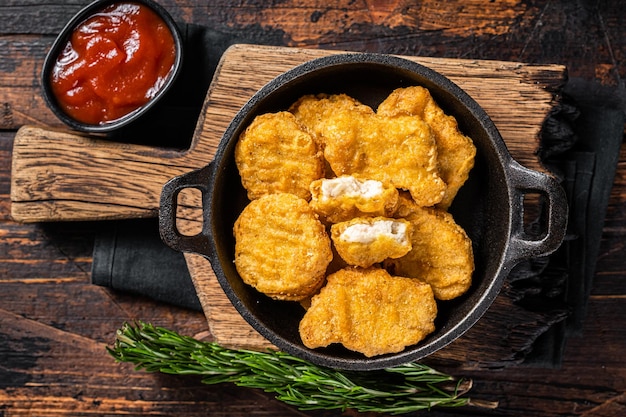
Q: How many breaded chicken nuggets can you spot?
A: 9